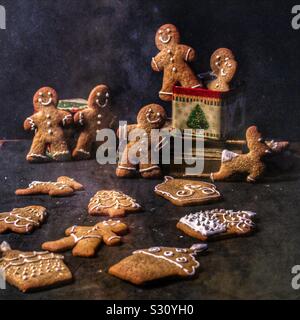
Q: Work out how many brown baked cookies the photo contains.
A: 14